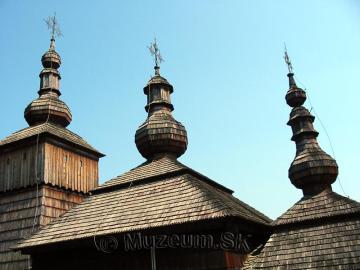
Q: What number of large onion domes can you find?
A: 3